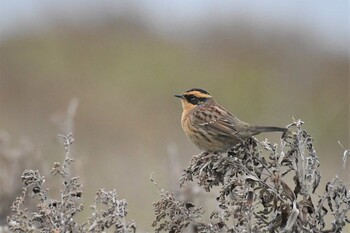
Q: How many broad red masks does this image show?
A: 0